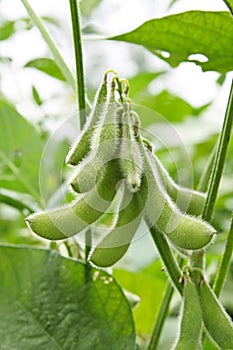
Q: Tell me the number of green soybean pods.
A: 9